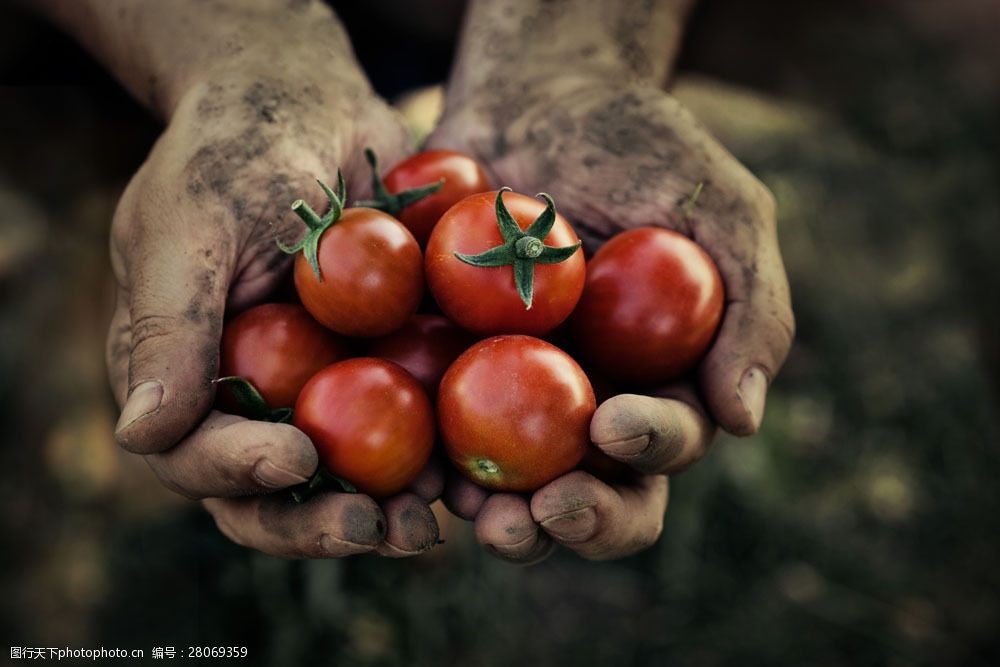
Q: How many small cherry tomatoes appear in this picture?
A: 8